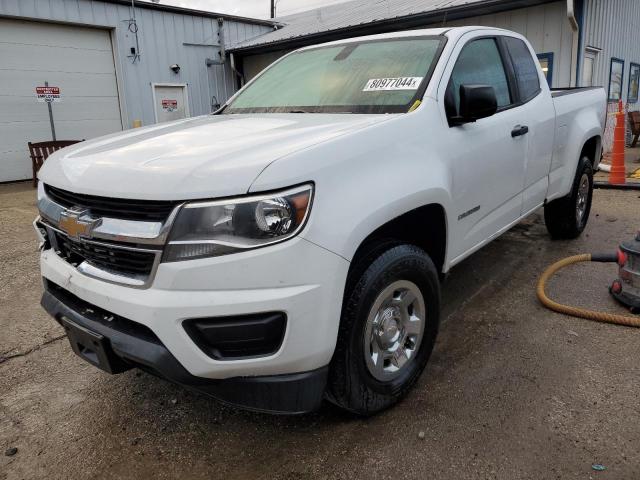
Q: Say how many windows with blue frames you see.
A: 3